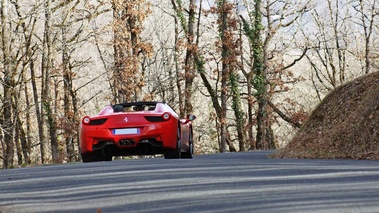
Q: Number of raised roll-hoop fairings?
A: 2